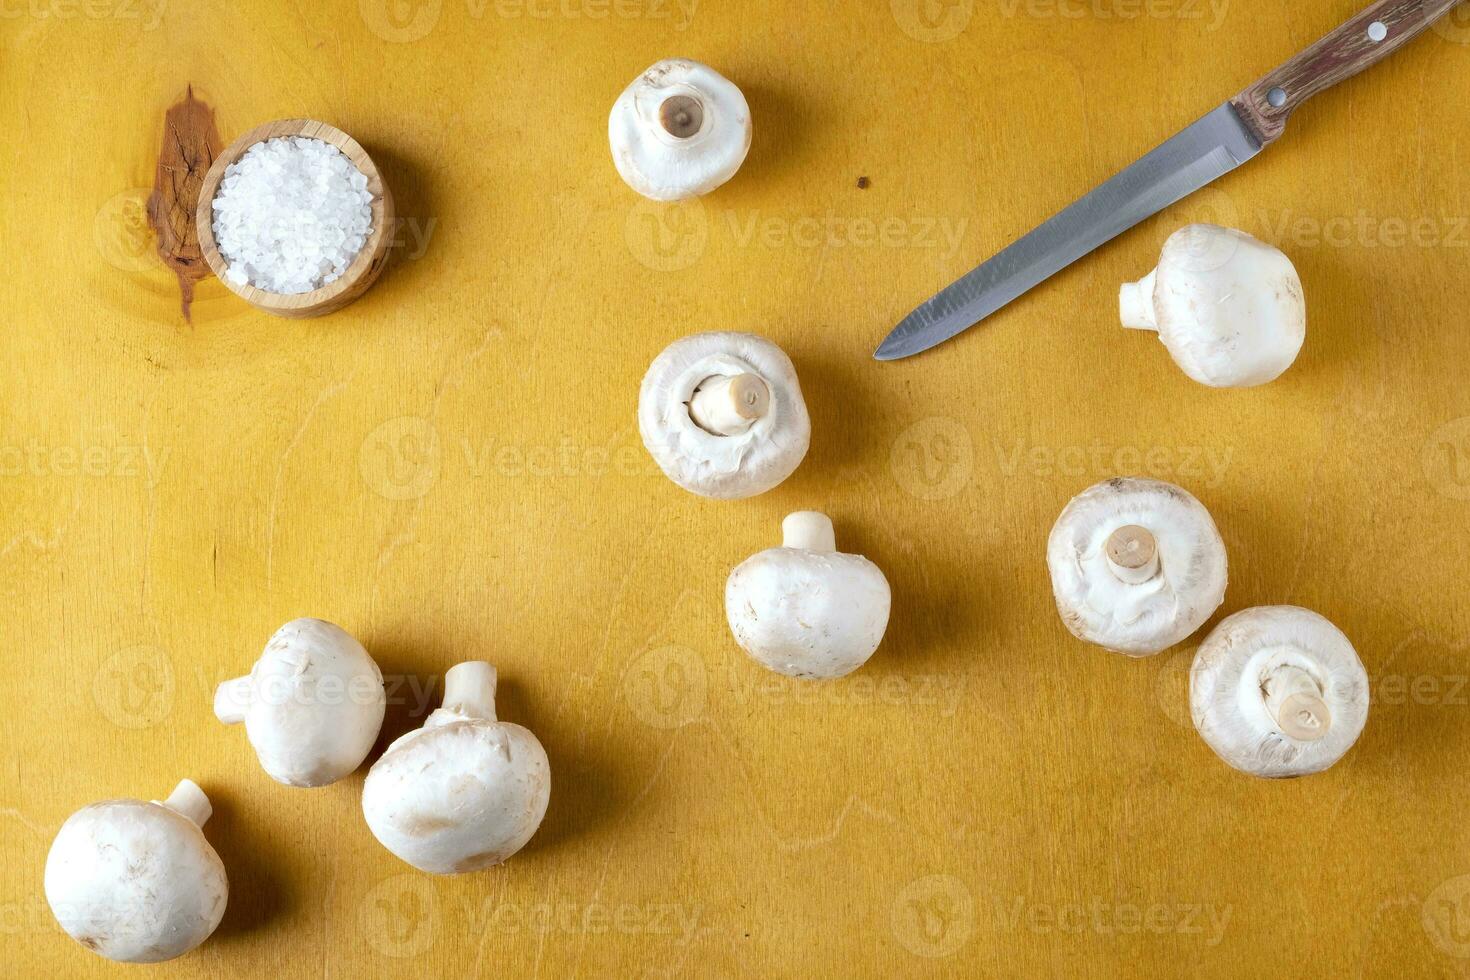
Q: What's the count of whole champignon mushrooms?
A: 9